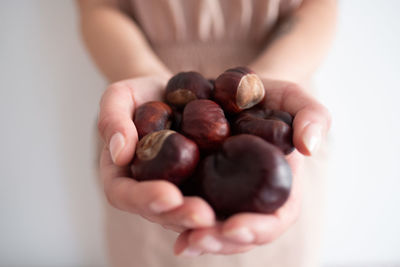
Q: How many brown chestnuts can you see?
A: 7